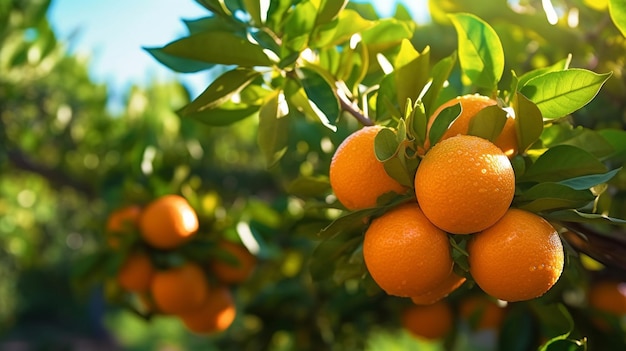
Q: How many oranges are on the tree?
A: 15